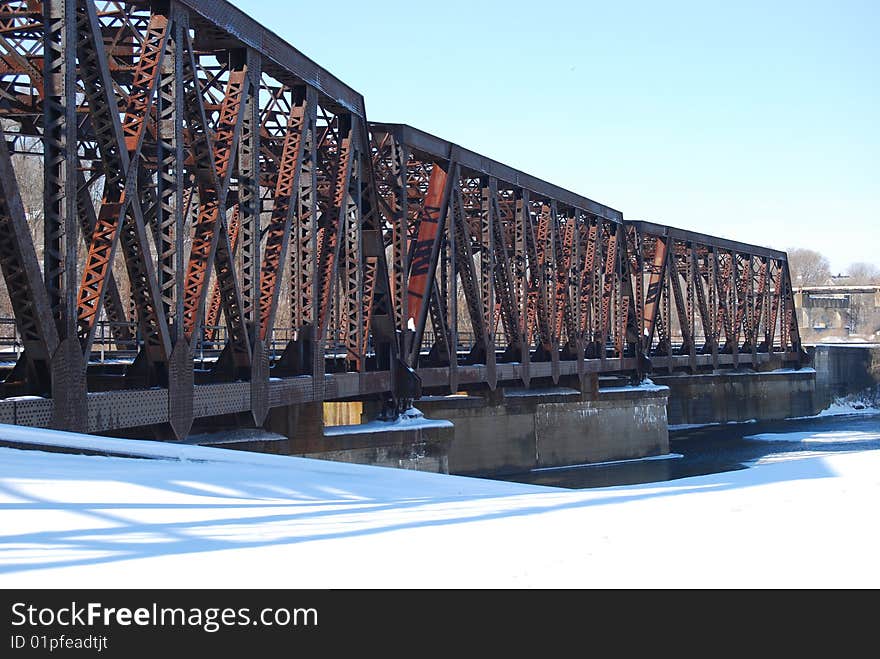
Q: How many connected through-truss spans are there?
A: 3